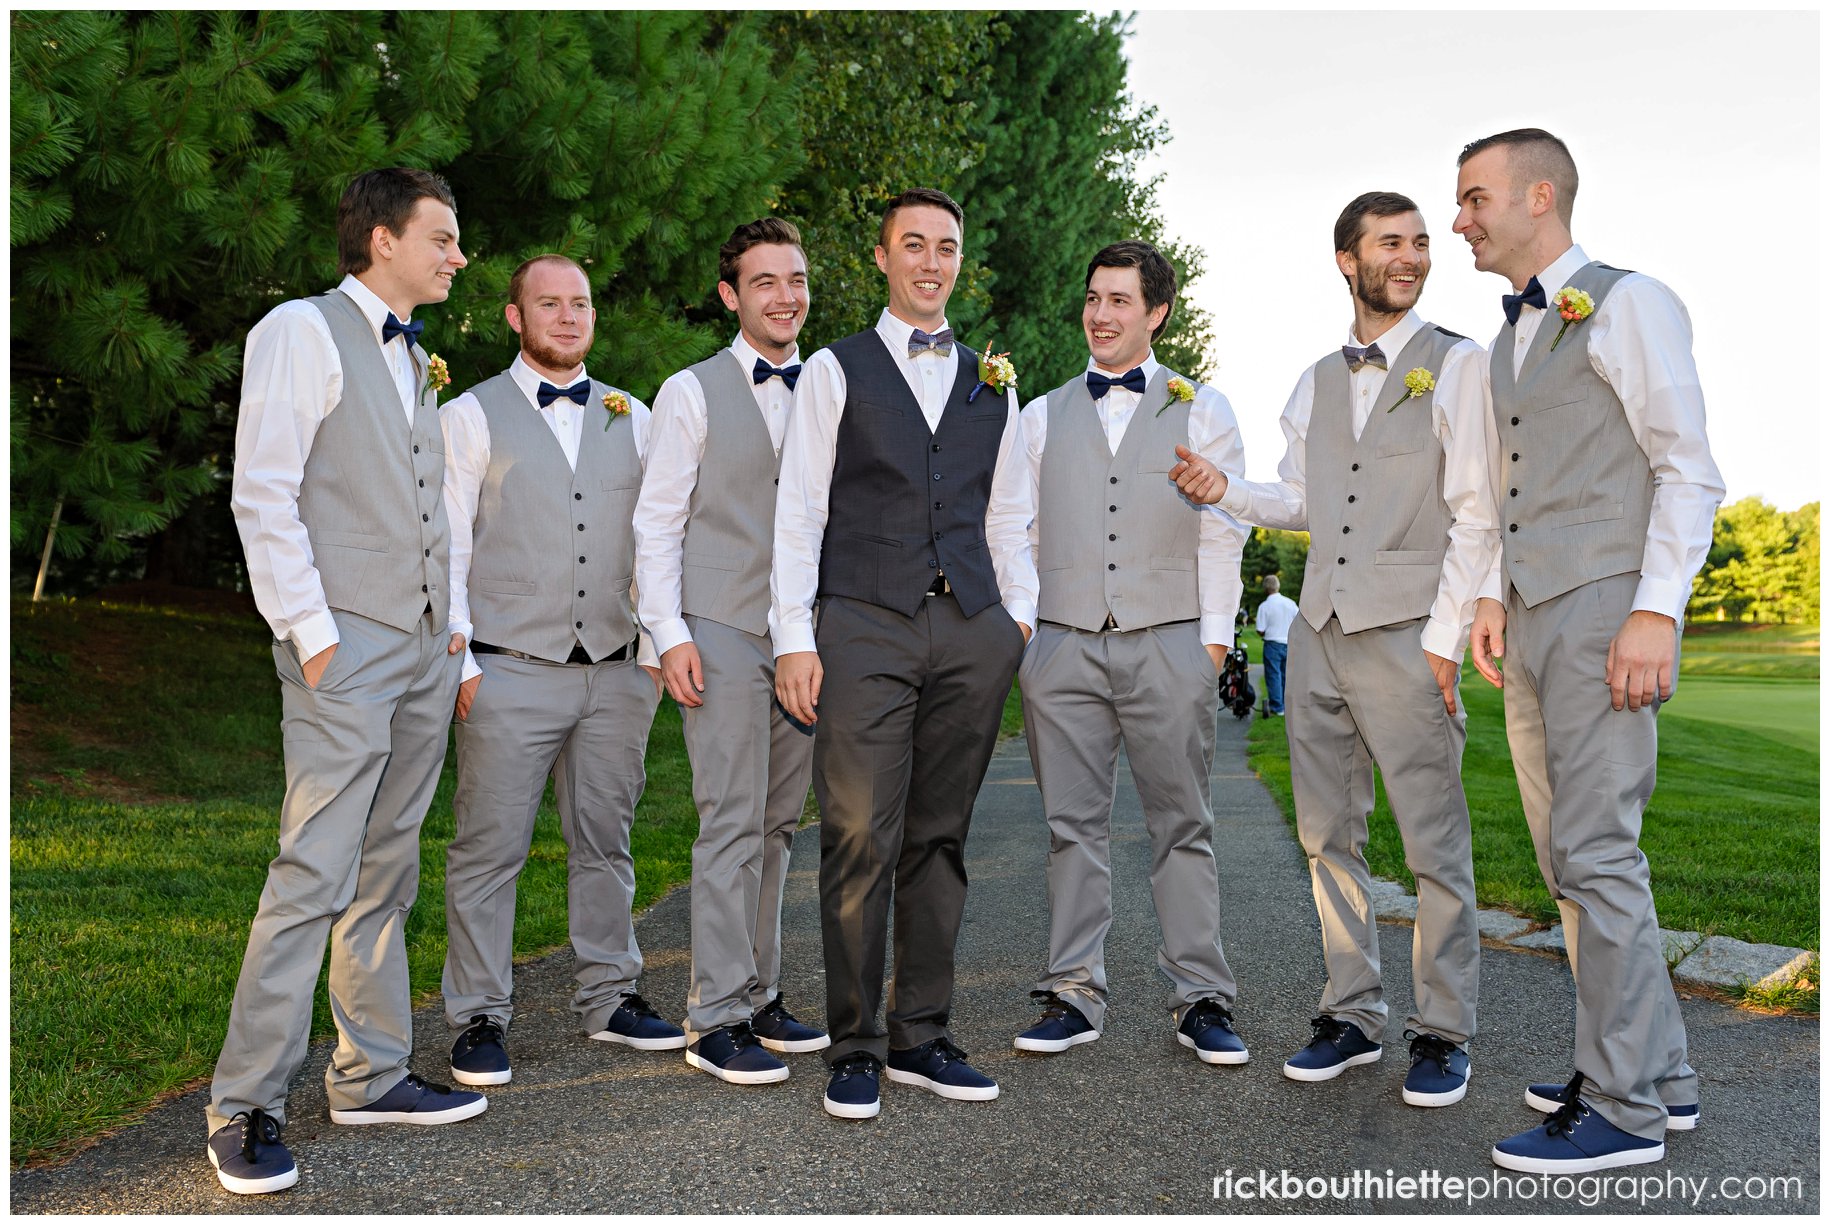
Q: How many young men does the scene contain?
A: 7